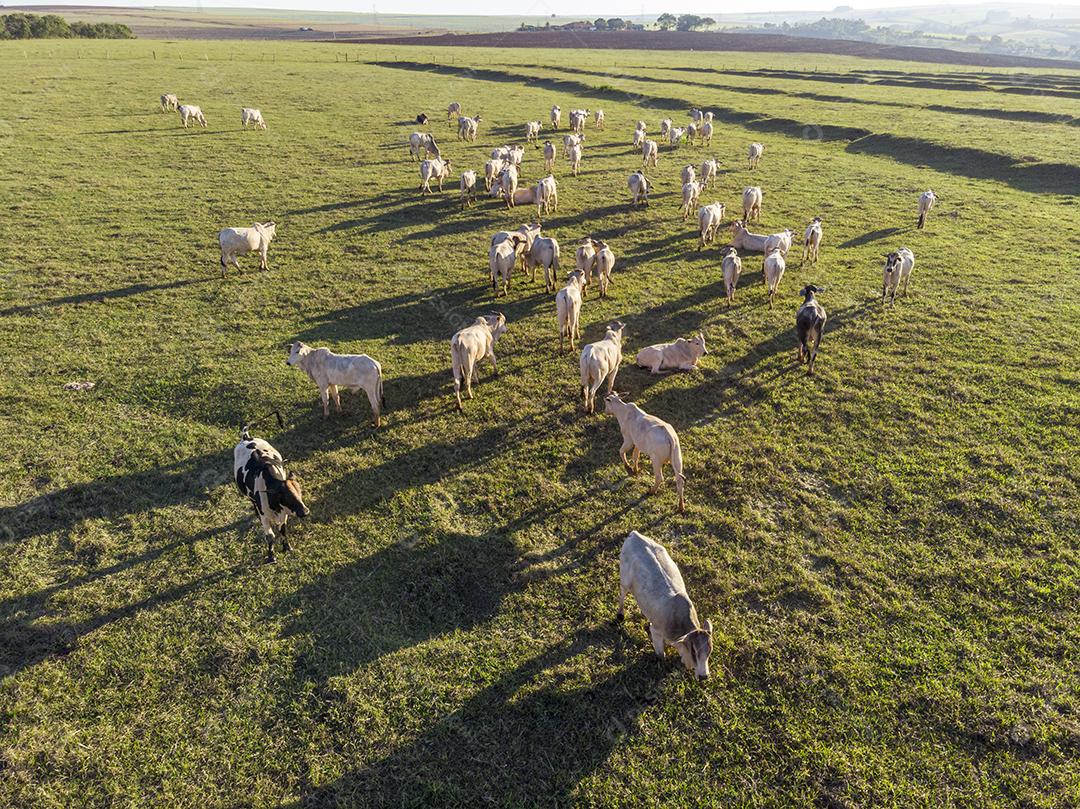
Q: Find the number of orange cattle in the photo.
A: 0